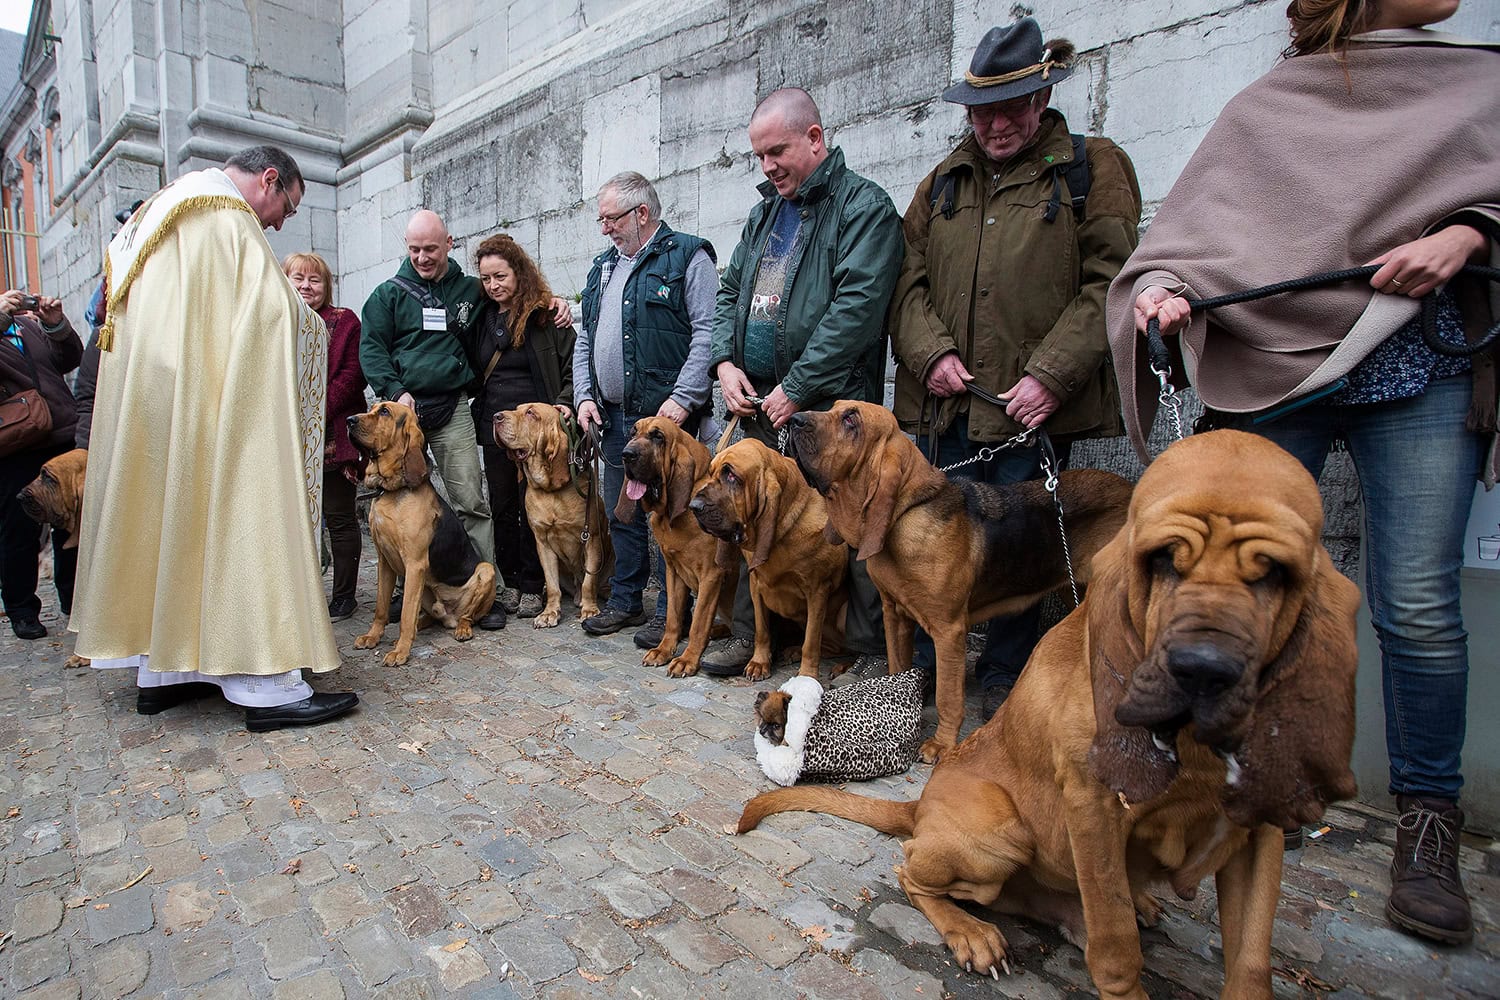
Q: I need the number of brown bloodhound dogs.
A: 7